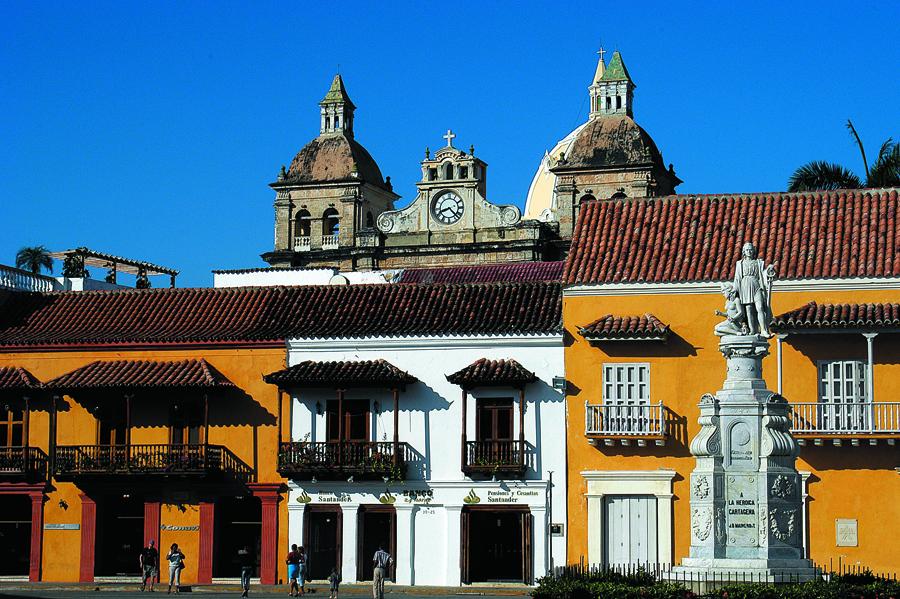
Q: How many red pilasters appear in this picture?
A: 5